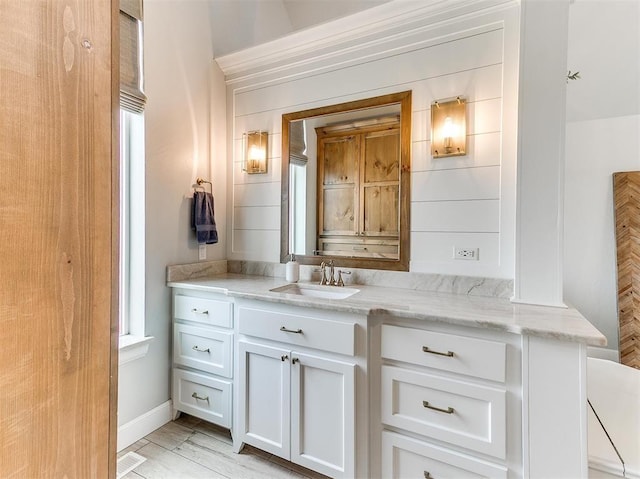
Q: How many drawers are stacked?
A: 6